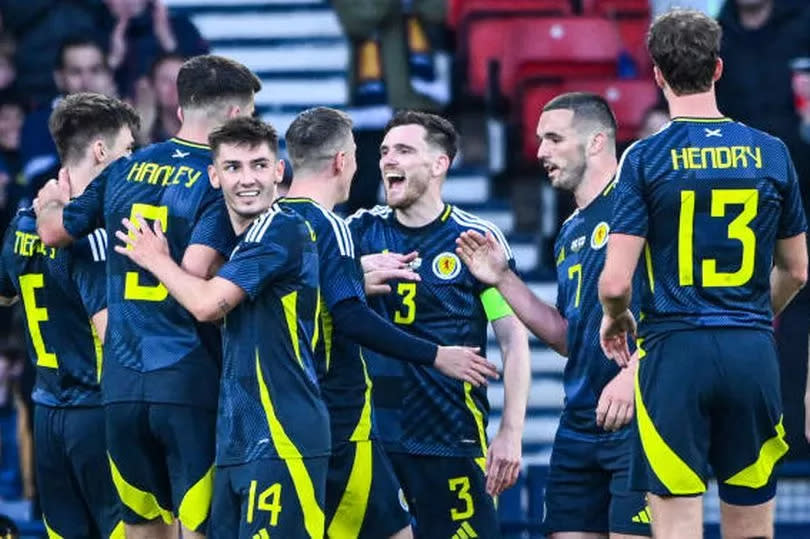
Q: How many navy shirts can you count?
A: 7